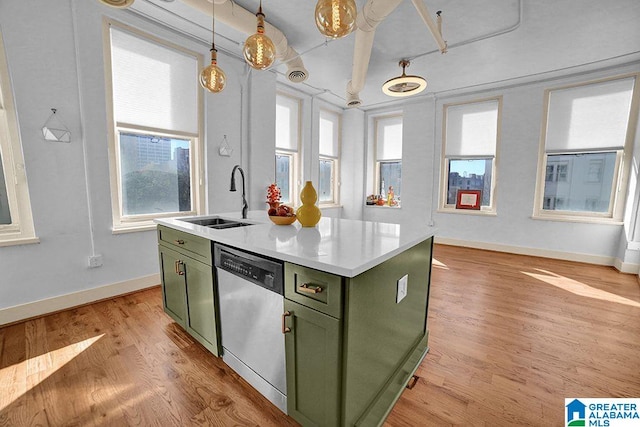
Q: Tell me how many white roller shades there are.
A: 6